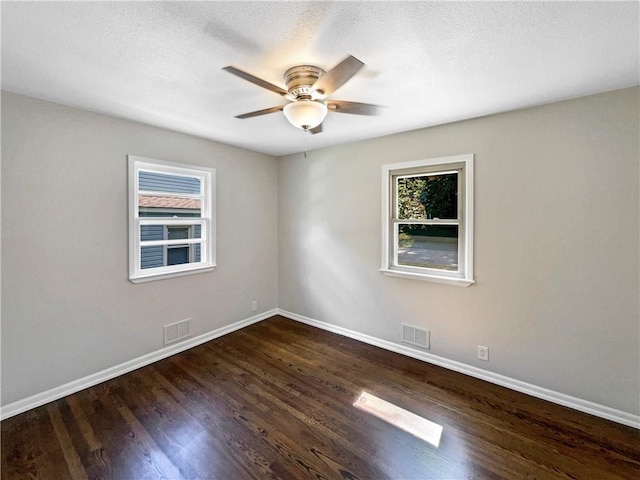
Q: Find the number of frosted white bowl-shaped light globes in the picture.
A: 1